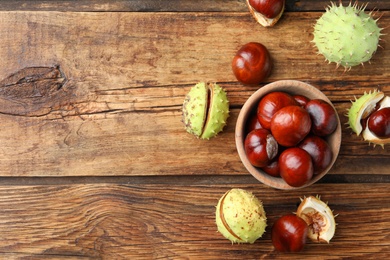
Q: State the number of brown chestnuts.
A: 13